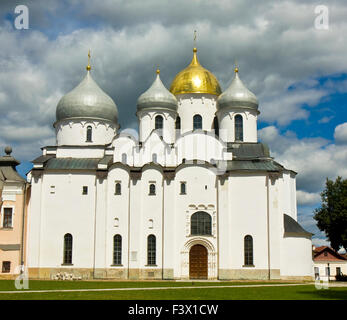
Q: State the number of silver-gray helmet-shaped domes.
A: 3